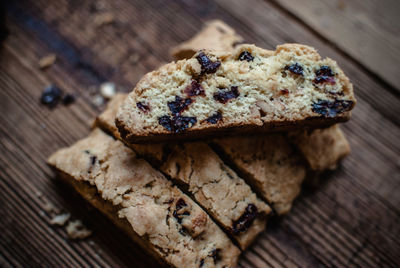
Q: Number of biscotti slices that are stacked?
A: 5